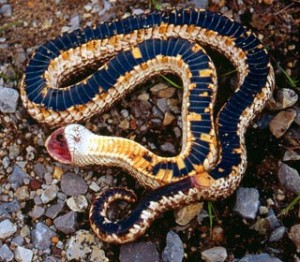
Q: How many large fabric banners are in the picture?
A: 0